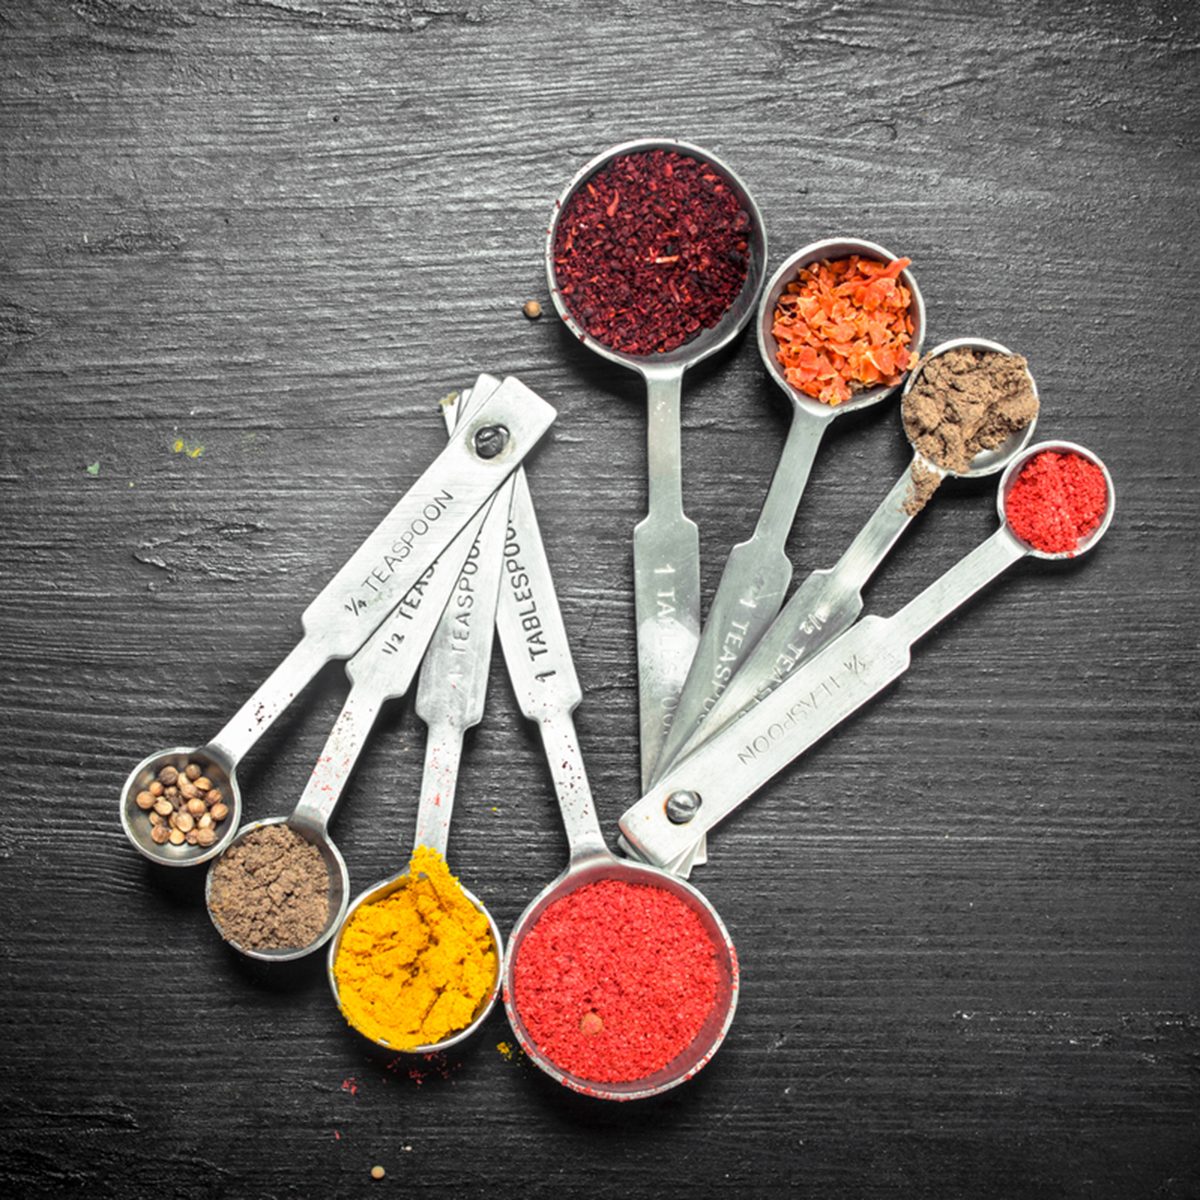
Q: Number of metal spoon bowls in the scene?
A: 8